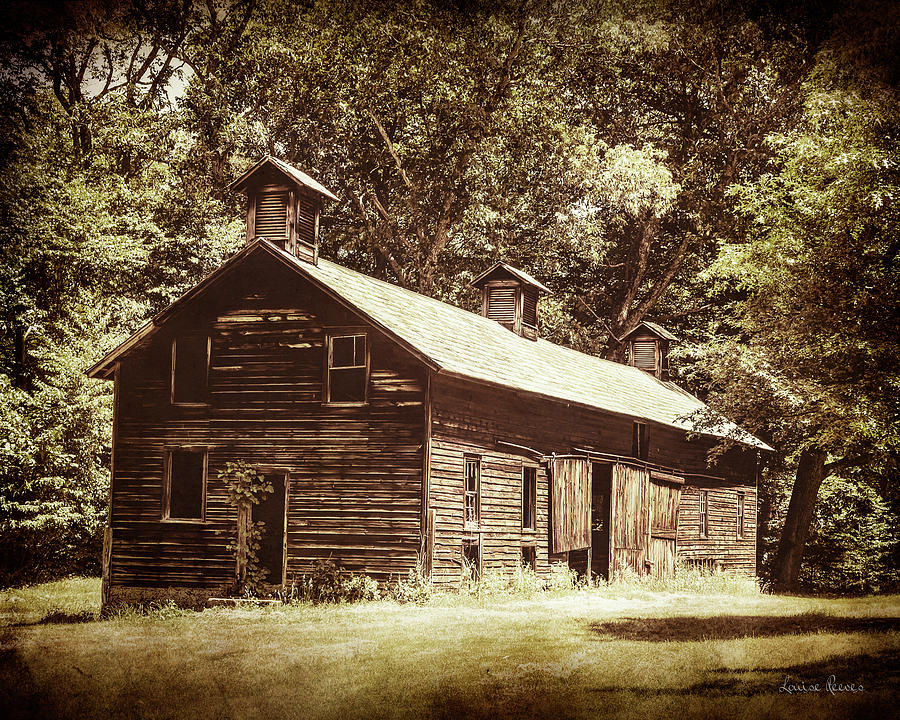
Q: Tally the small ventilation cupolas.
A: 3